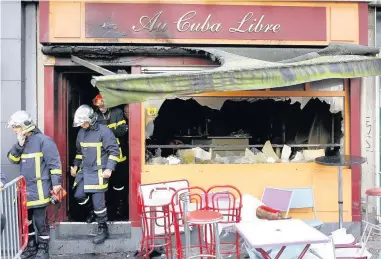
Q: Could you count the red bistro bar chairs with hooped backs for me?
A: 2